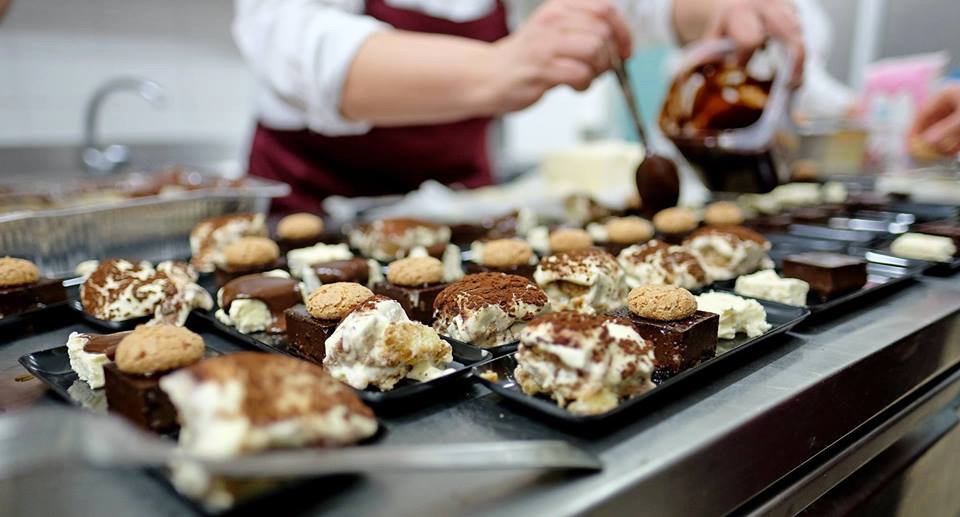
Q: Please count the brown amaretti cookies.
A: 12